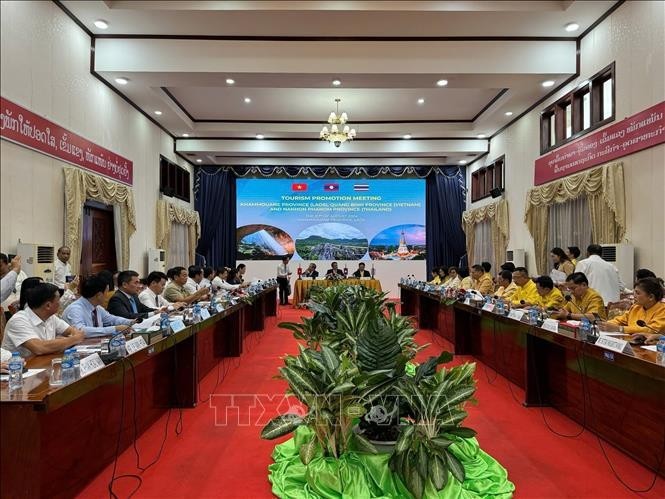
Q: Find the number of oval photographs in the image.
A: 3